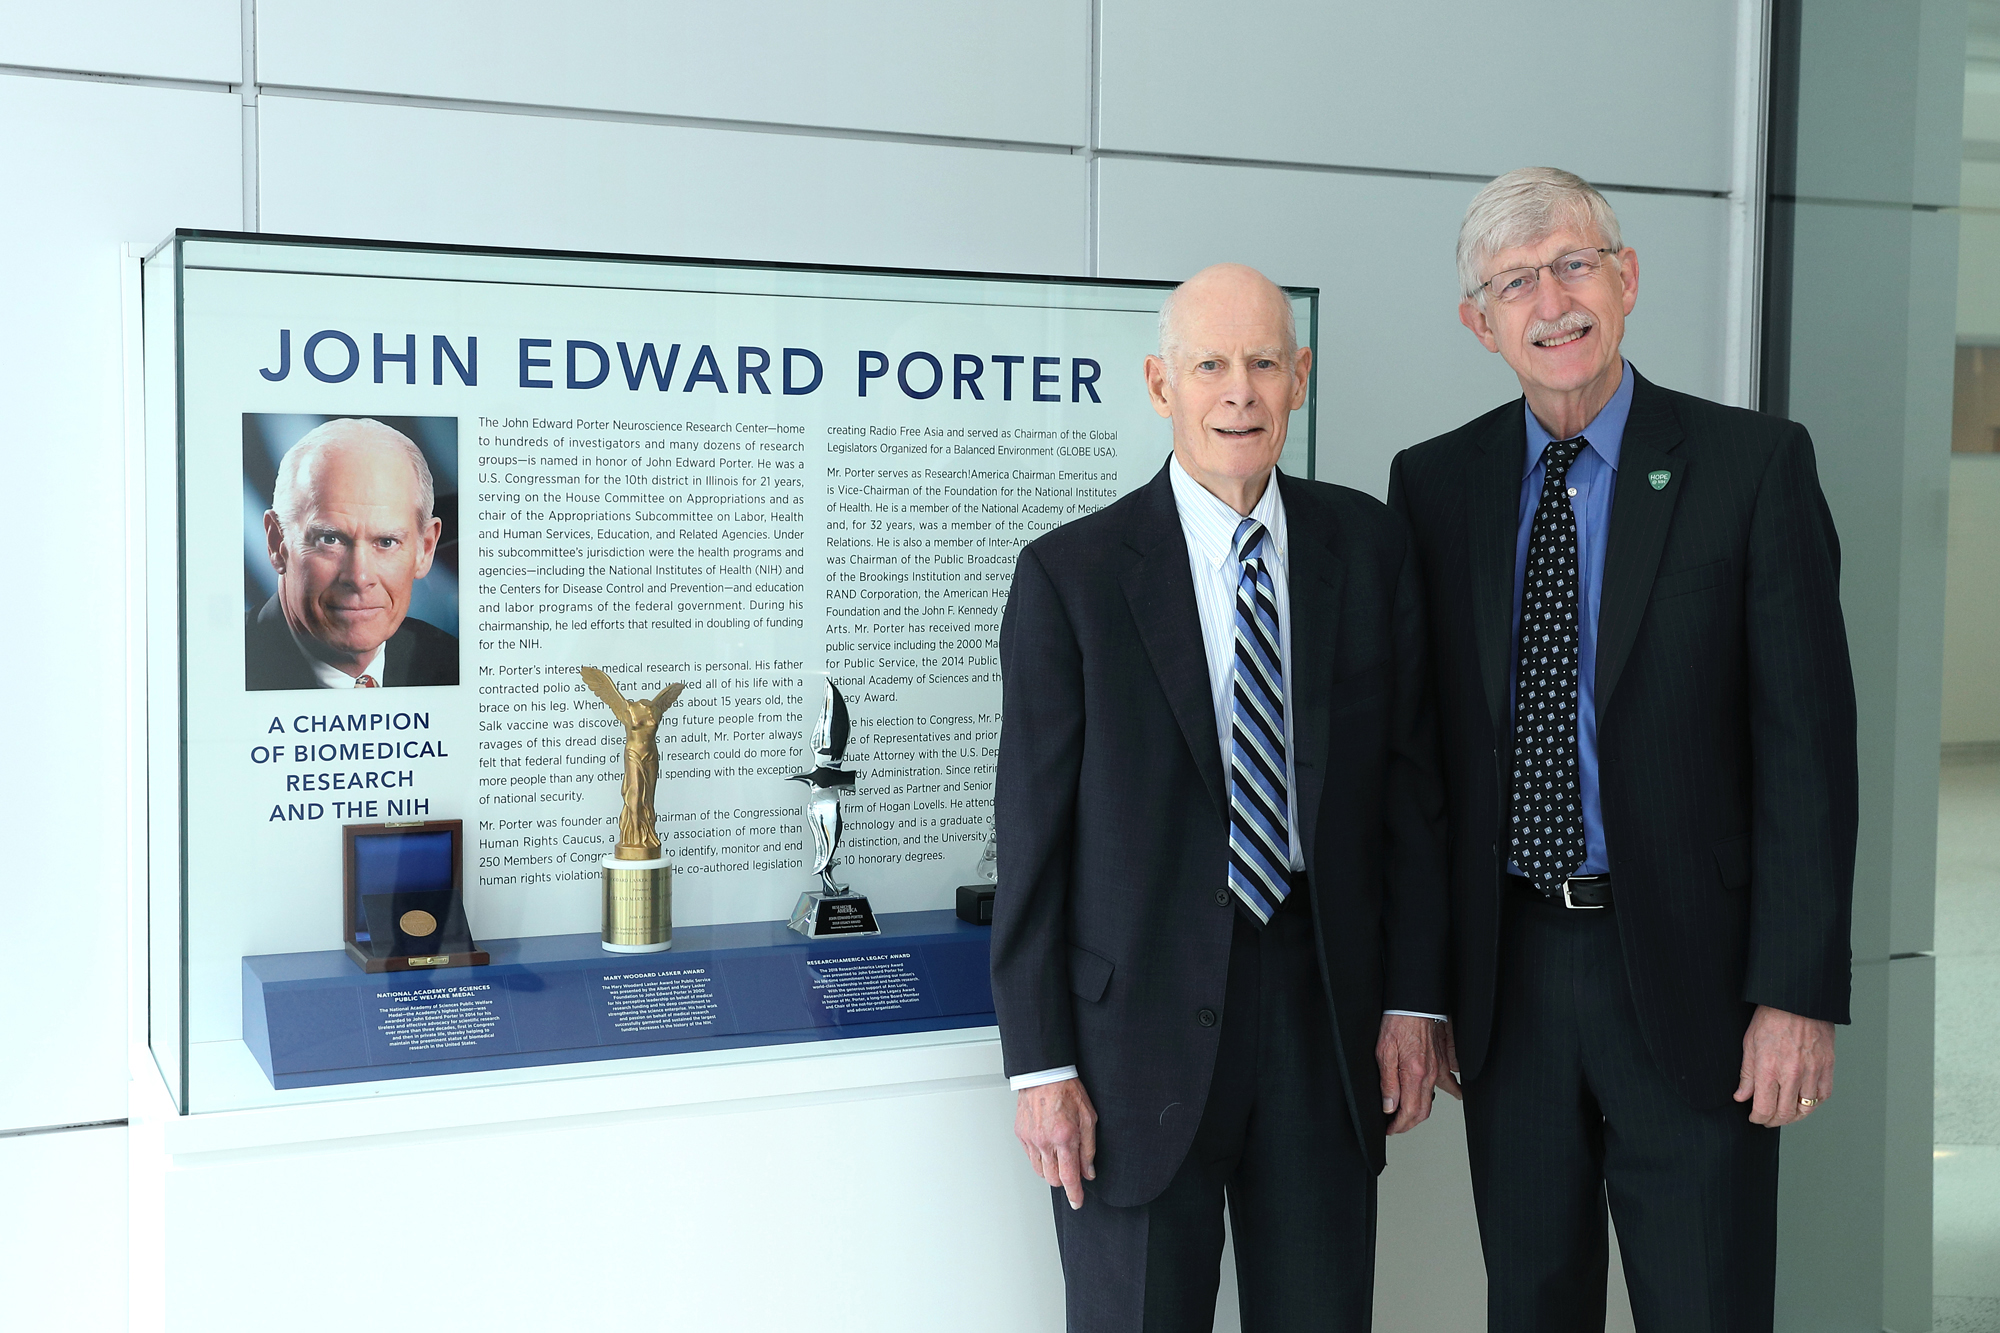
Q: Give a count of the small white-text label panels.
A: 3